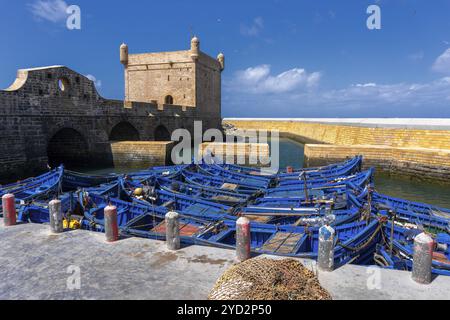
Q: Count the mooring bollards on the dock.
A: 7